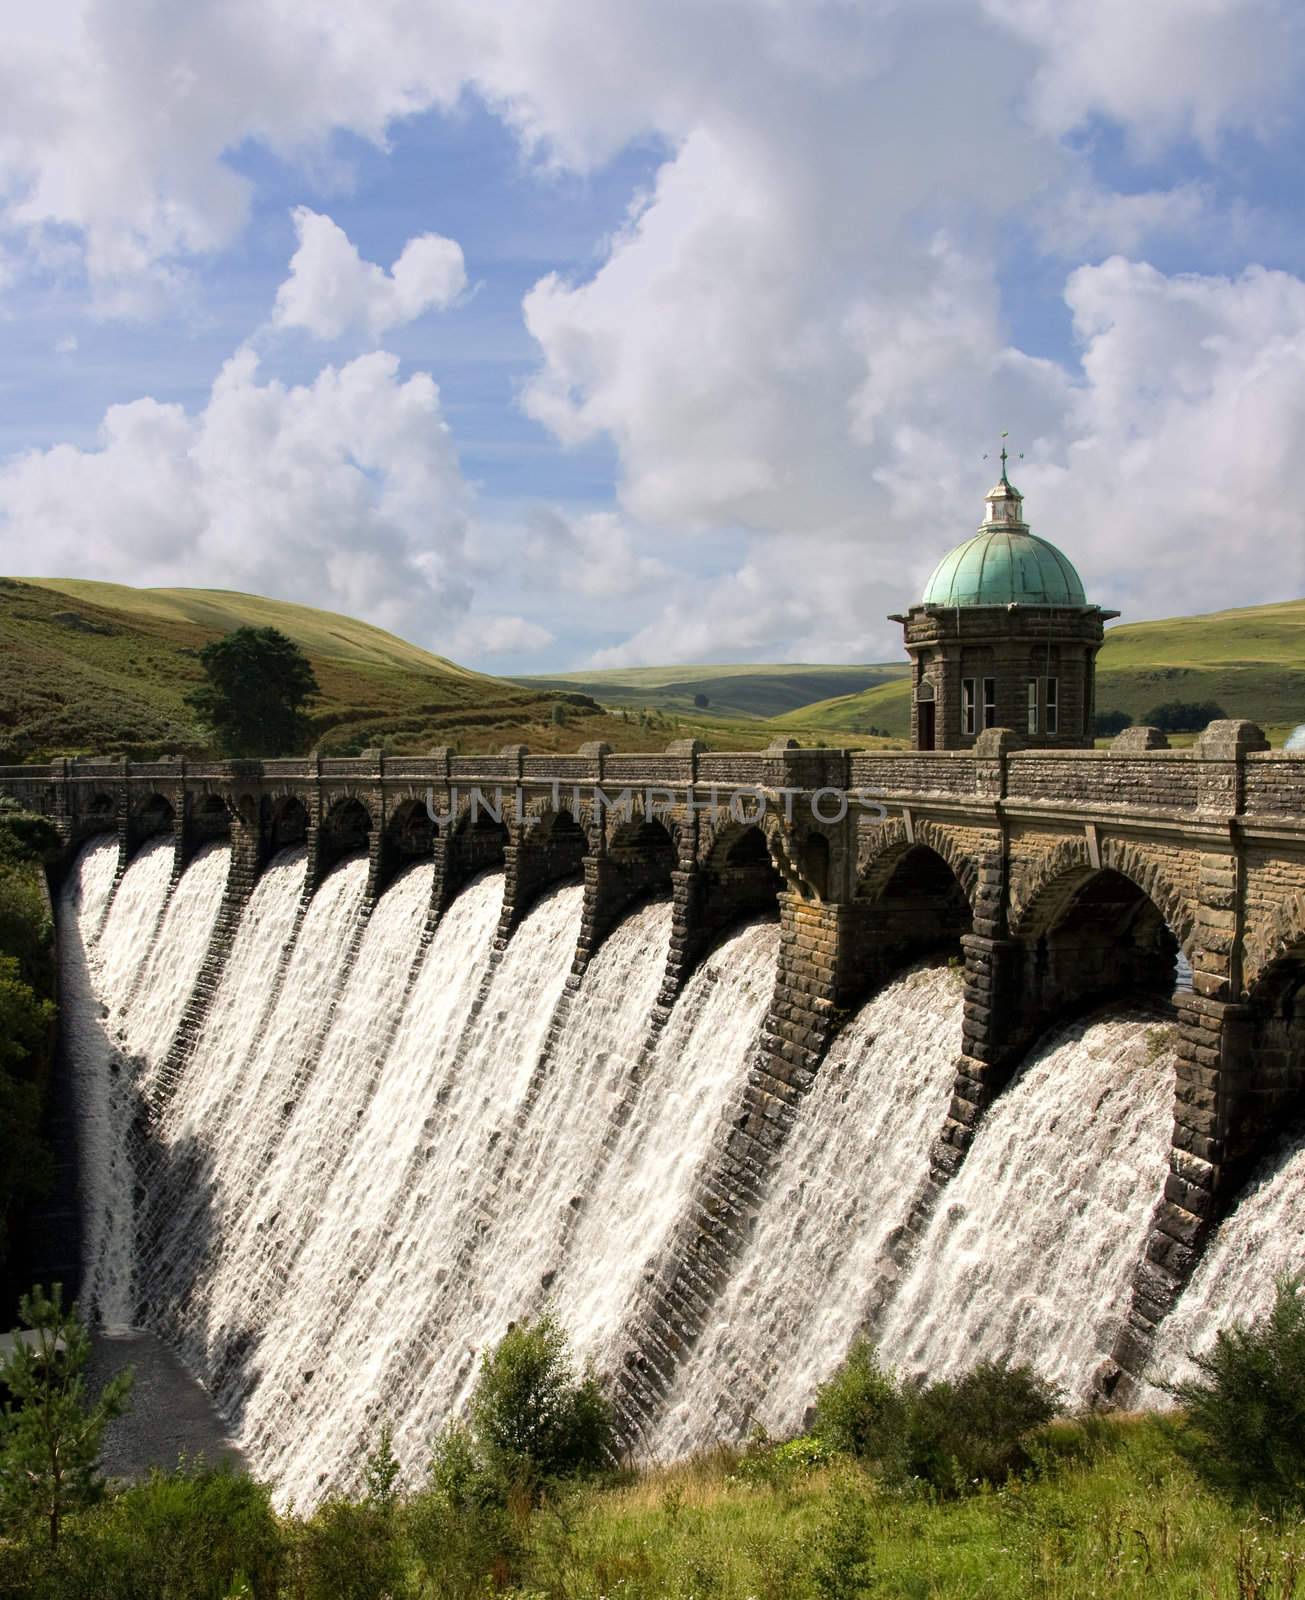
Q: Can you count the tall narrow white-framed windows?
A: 4